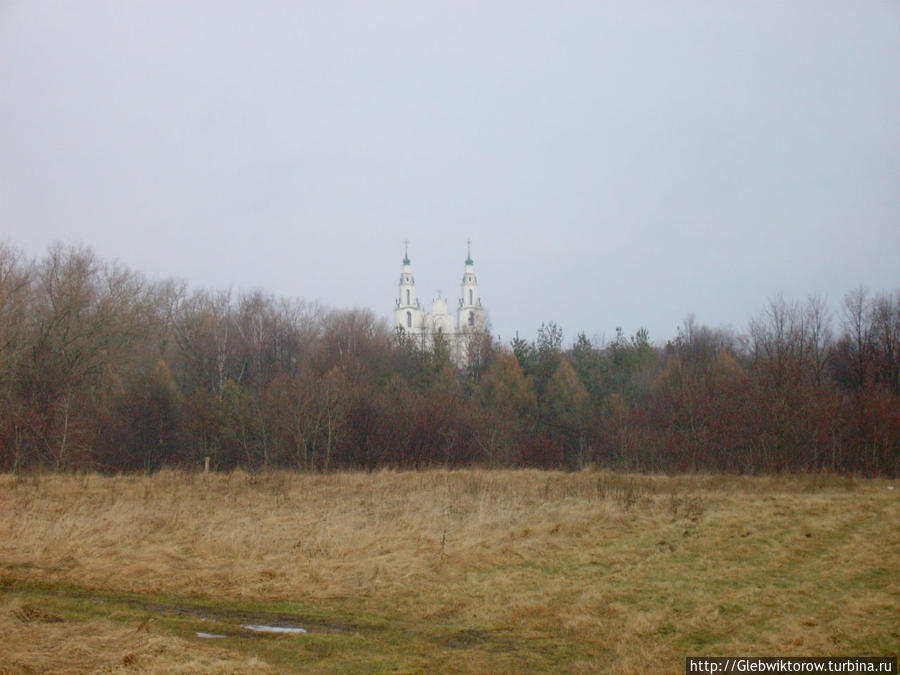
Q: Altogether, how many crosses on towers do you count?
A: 2